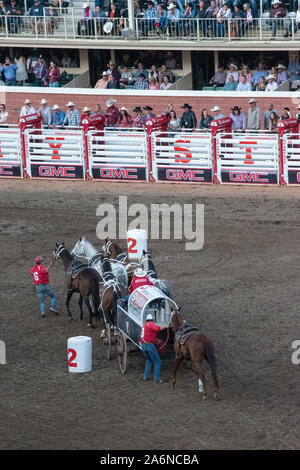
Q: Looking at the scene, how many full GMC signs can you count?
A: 4